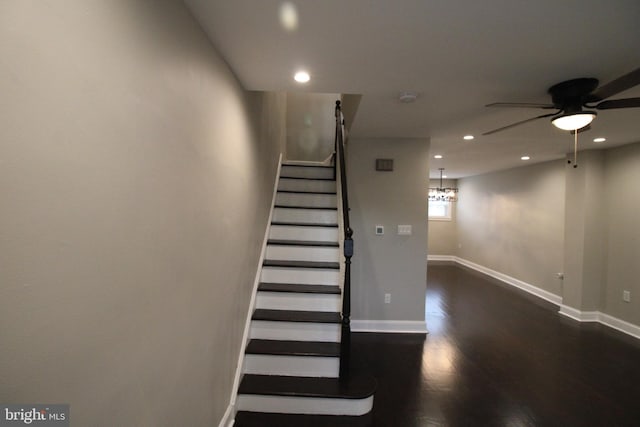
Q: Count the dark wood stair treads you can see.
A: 11